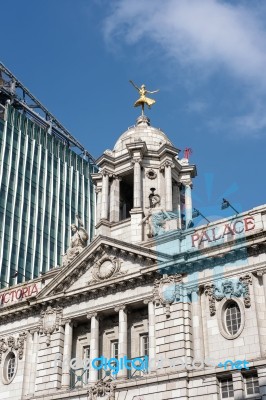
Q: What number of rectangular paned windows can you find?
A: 5